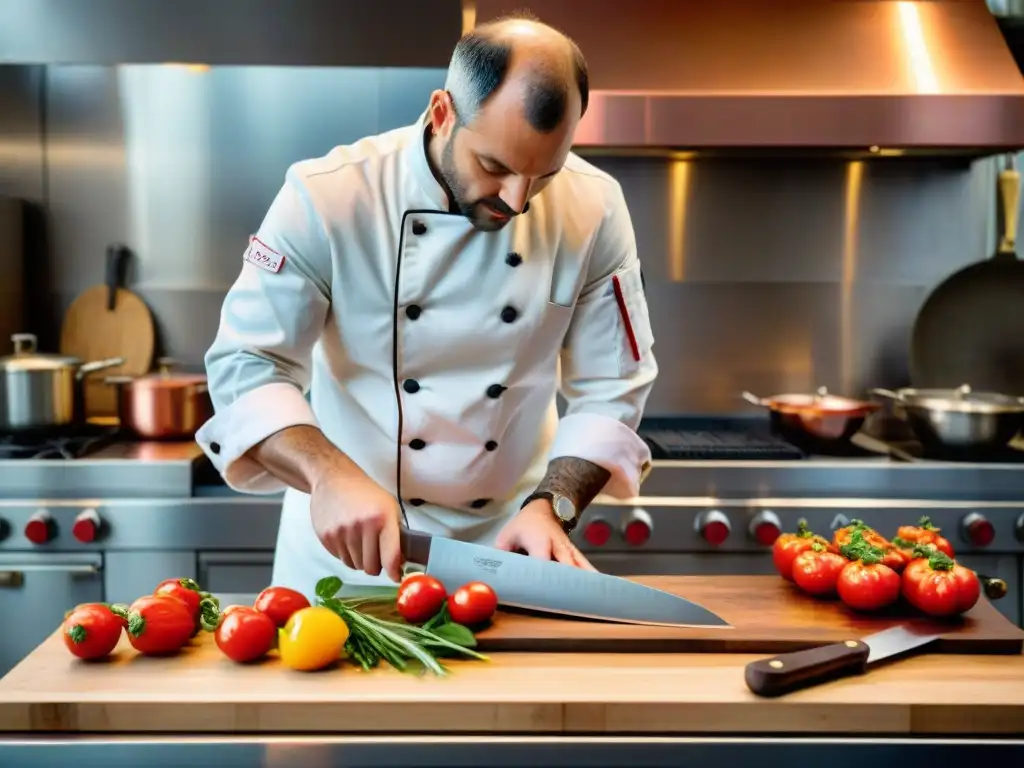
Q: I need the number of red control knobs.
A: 7